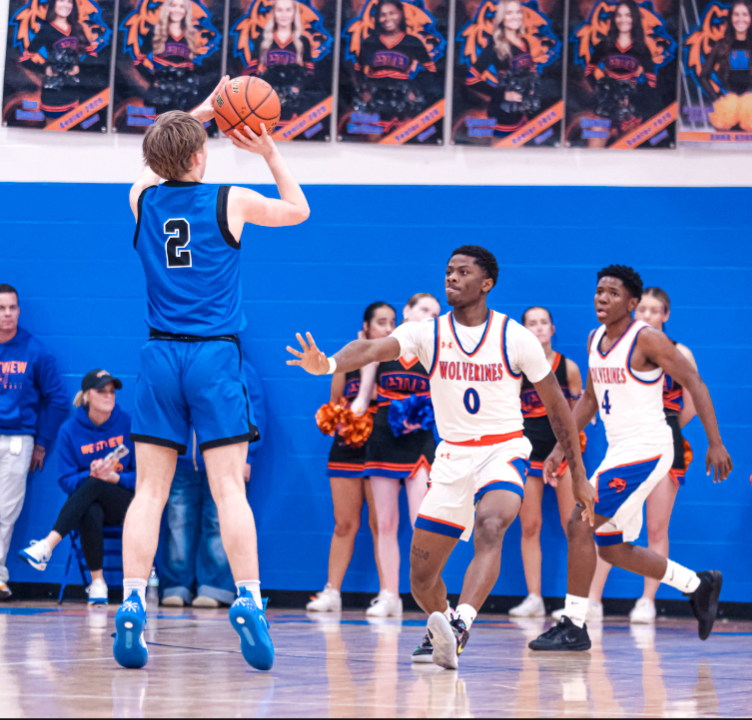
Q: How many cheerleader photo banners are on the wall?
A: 7